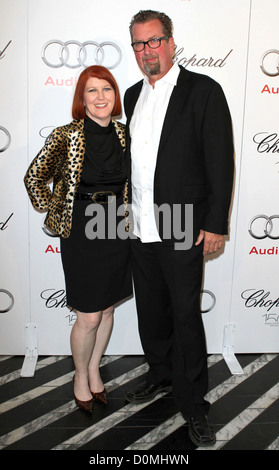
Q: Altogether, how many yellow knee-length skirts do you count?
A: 0